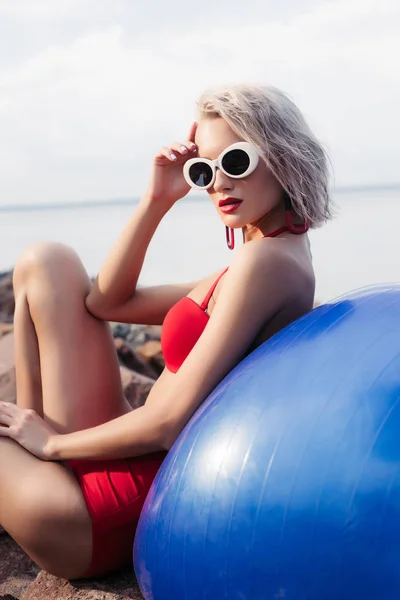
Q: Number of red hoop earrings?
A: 2